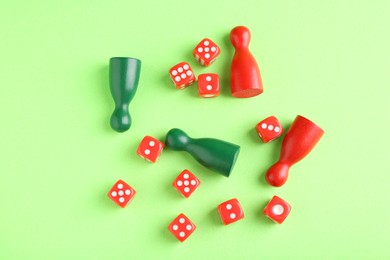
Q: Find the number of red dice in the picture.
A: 10